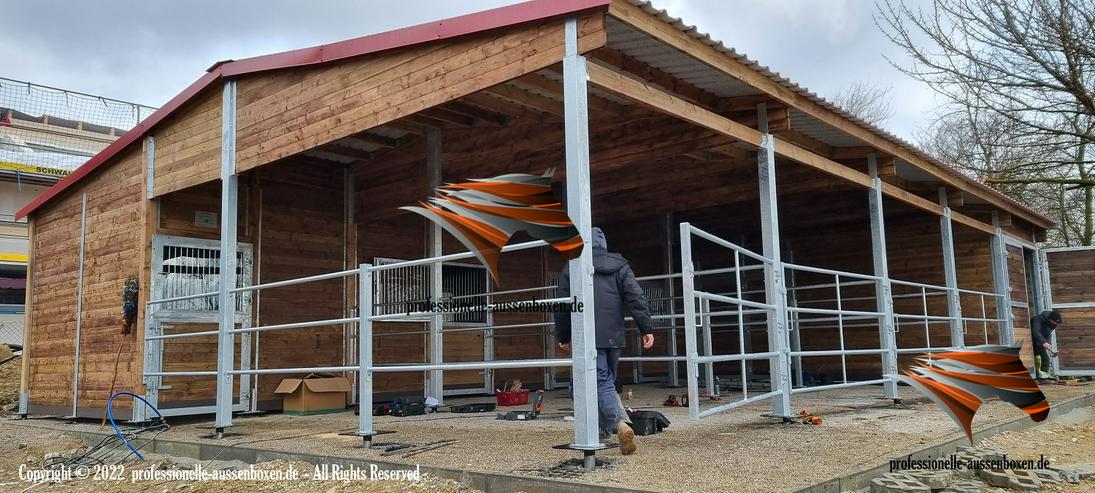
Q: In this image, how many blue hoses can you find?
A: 1